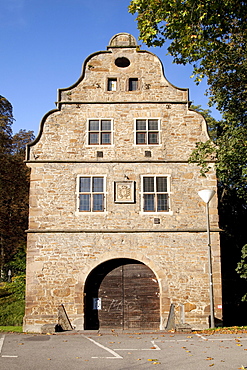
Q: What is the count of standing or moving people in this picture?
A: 0